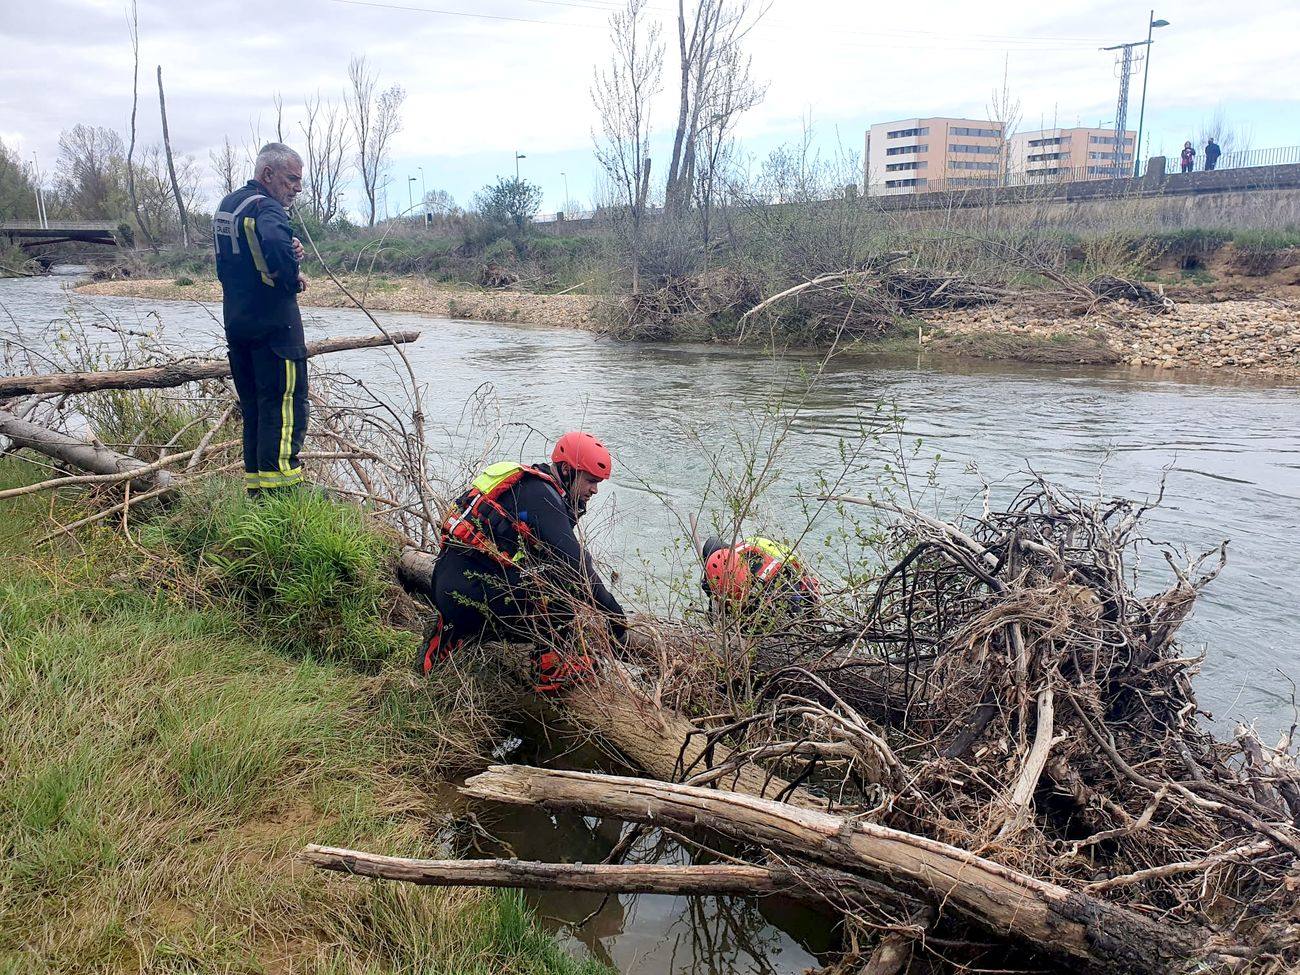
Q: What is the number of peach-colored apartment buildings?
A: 2